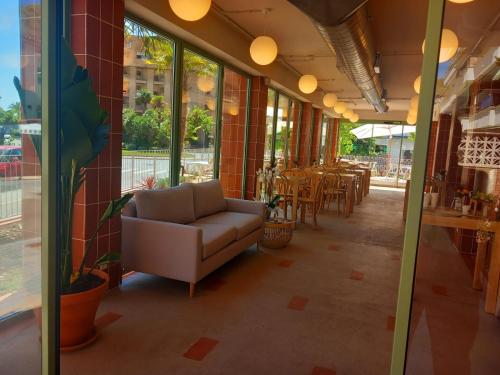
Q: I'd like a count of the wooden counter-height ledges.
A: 1